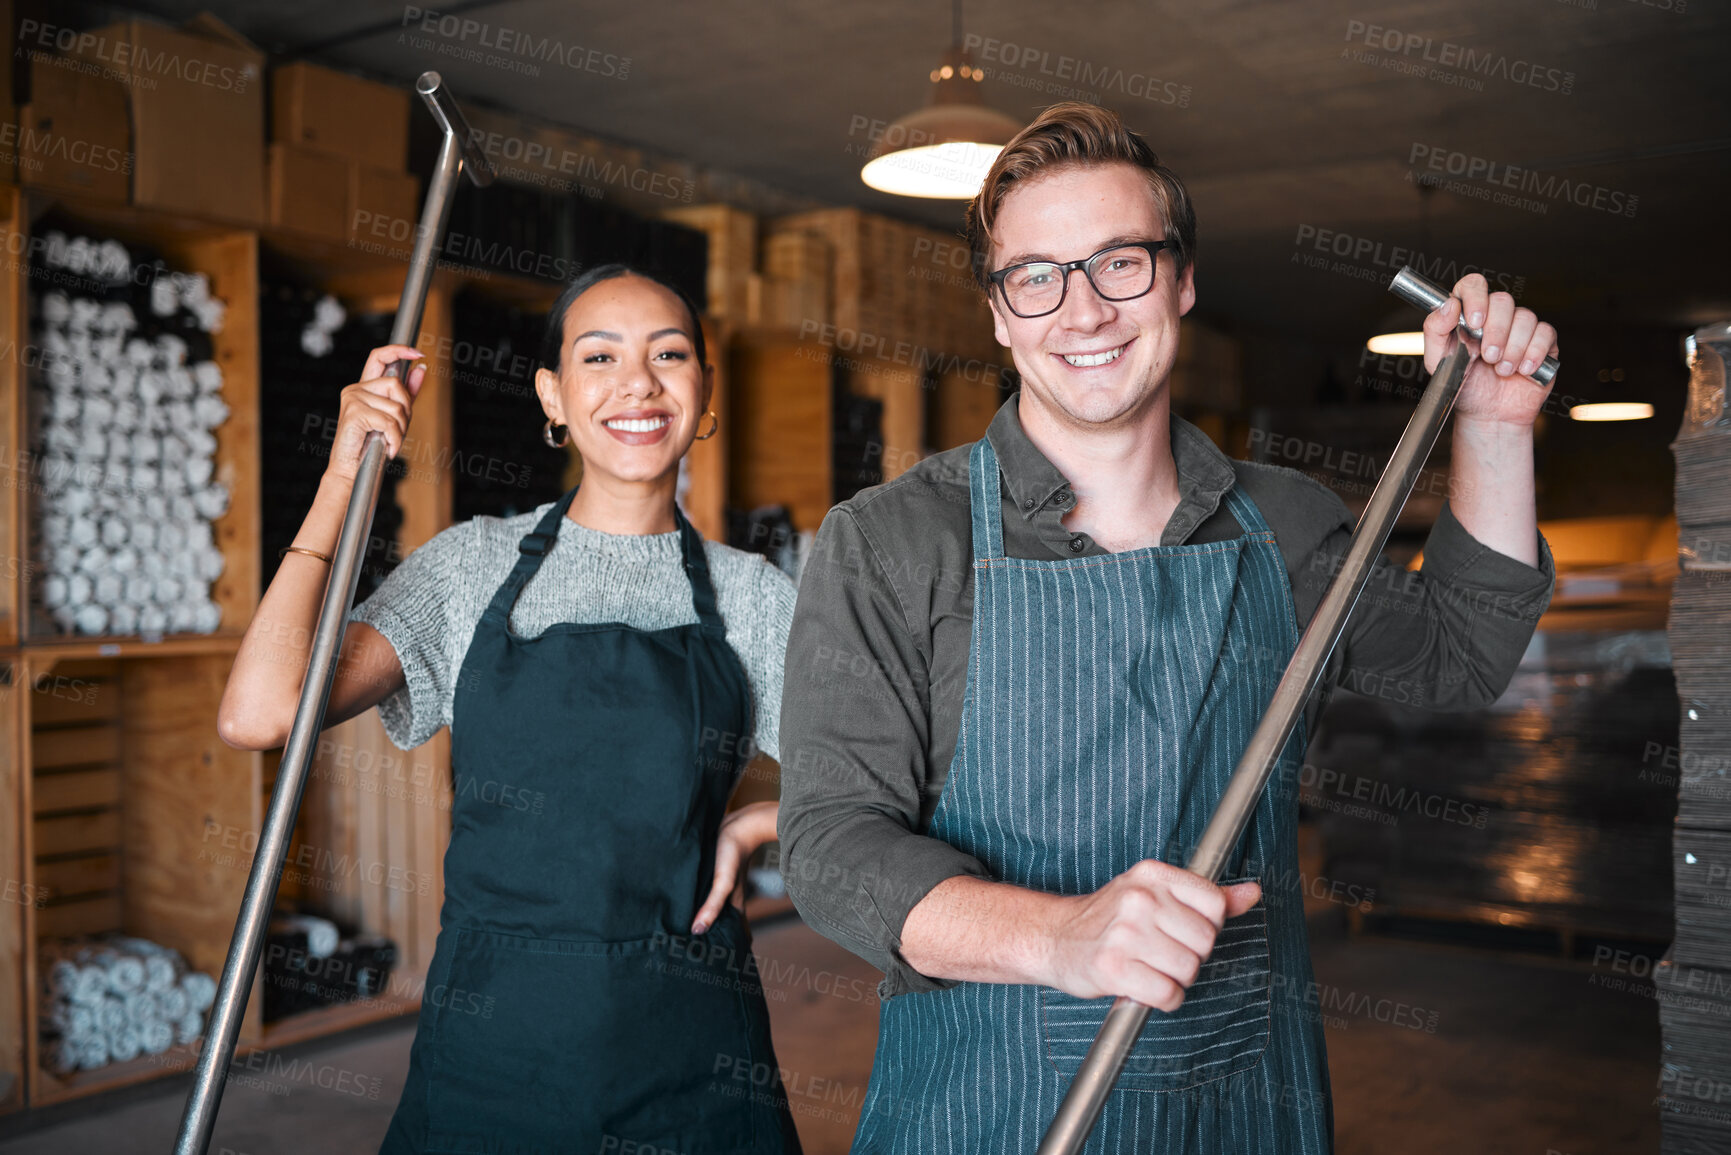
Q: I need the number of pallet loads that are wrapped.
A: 2